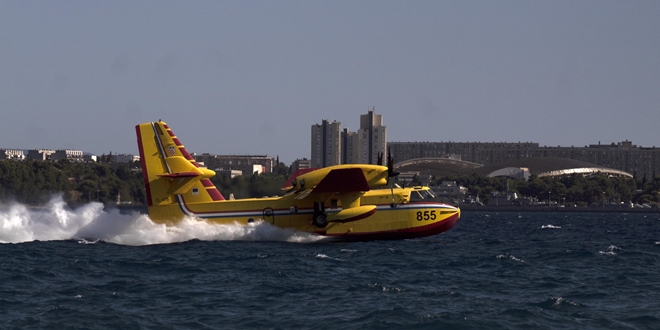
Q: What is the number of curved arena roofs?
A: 2